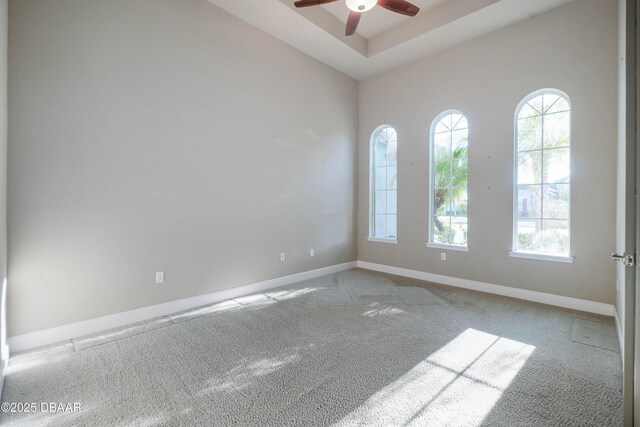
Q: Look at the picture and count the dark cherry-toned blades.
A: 3